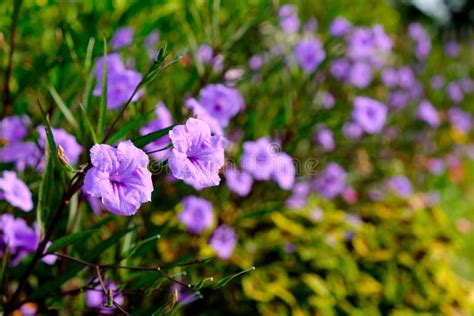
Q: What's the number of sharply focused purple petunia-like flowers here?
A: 2